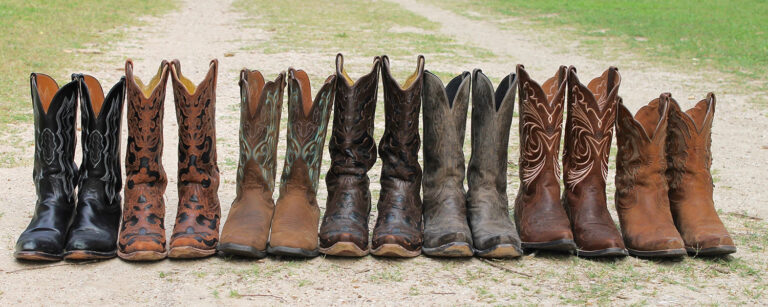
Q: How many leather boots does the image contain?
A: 14